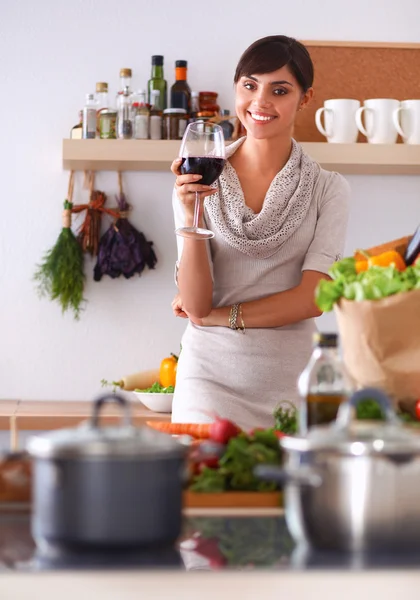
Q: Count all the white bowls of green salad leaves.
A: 1